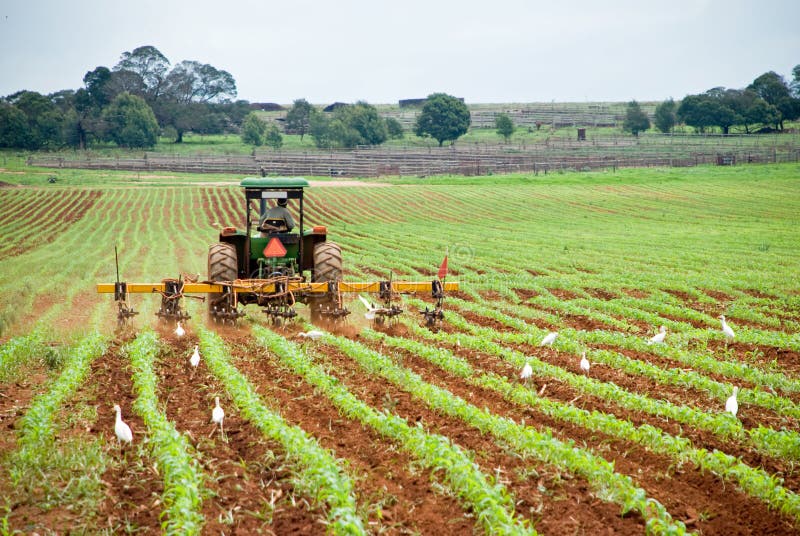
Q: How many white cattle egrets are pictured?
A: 12